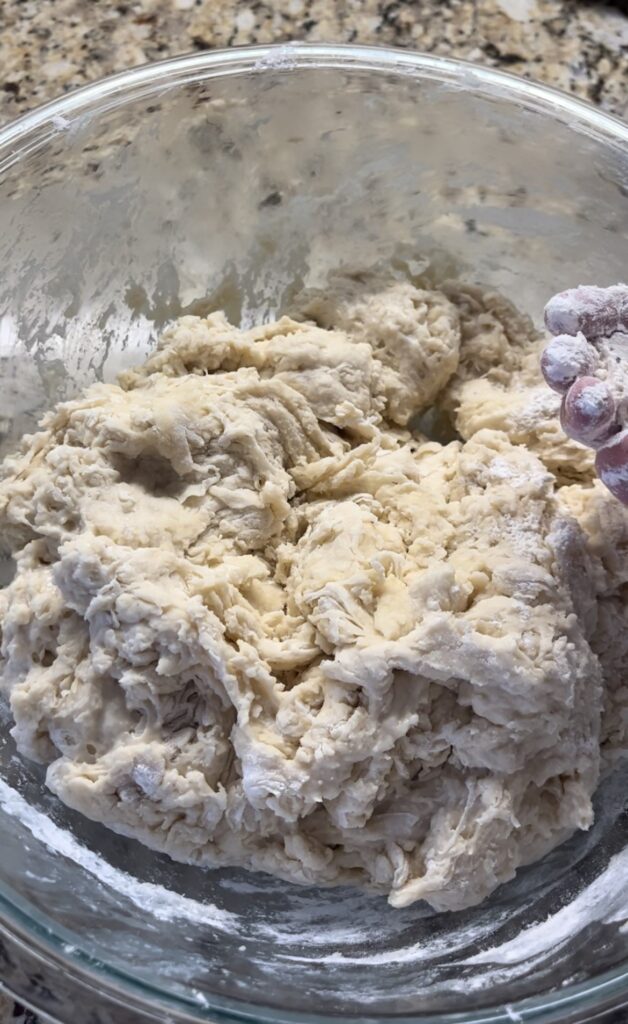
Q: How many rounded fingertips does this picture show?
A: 4